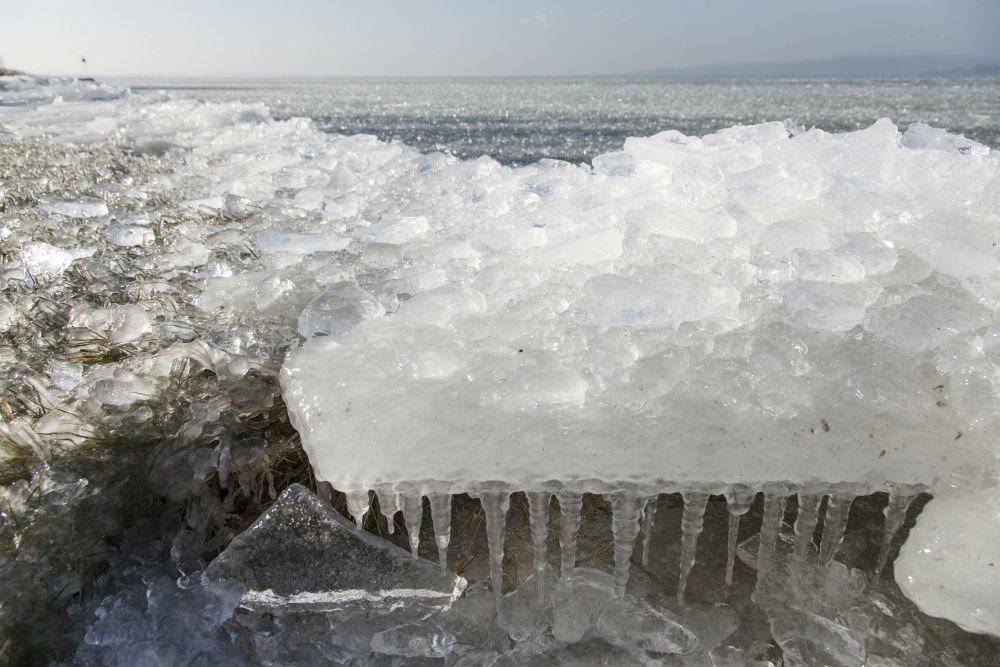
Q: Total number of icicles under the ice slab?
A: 15